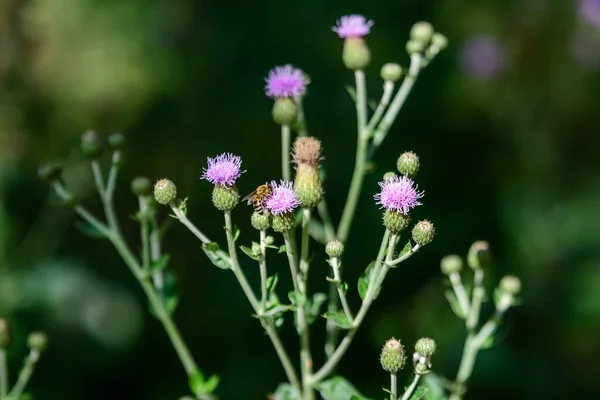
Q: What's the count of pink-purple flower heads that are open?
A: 5